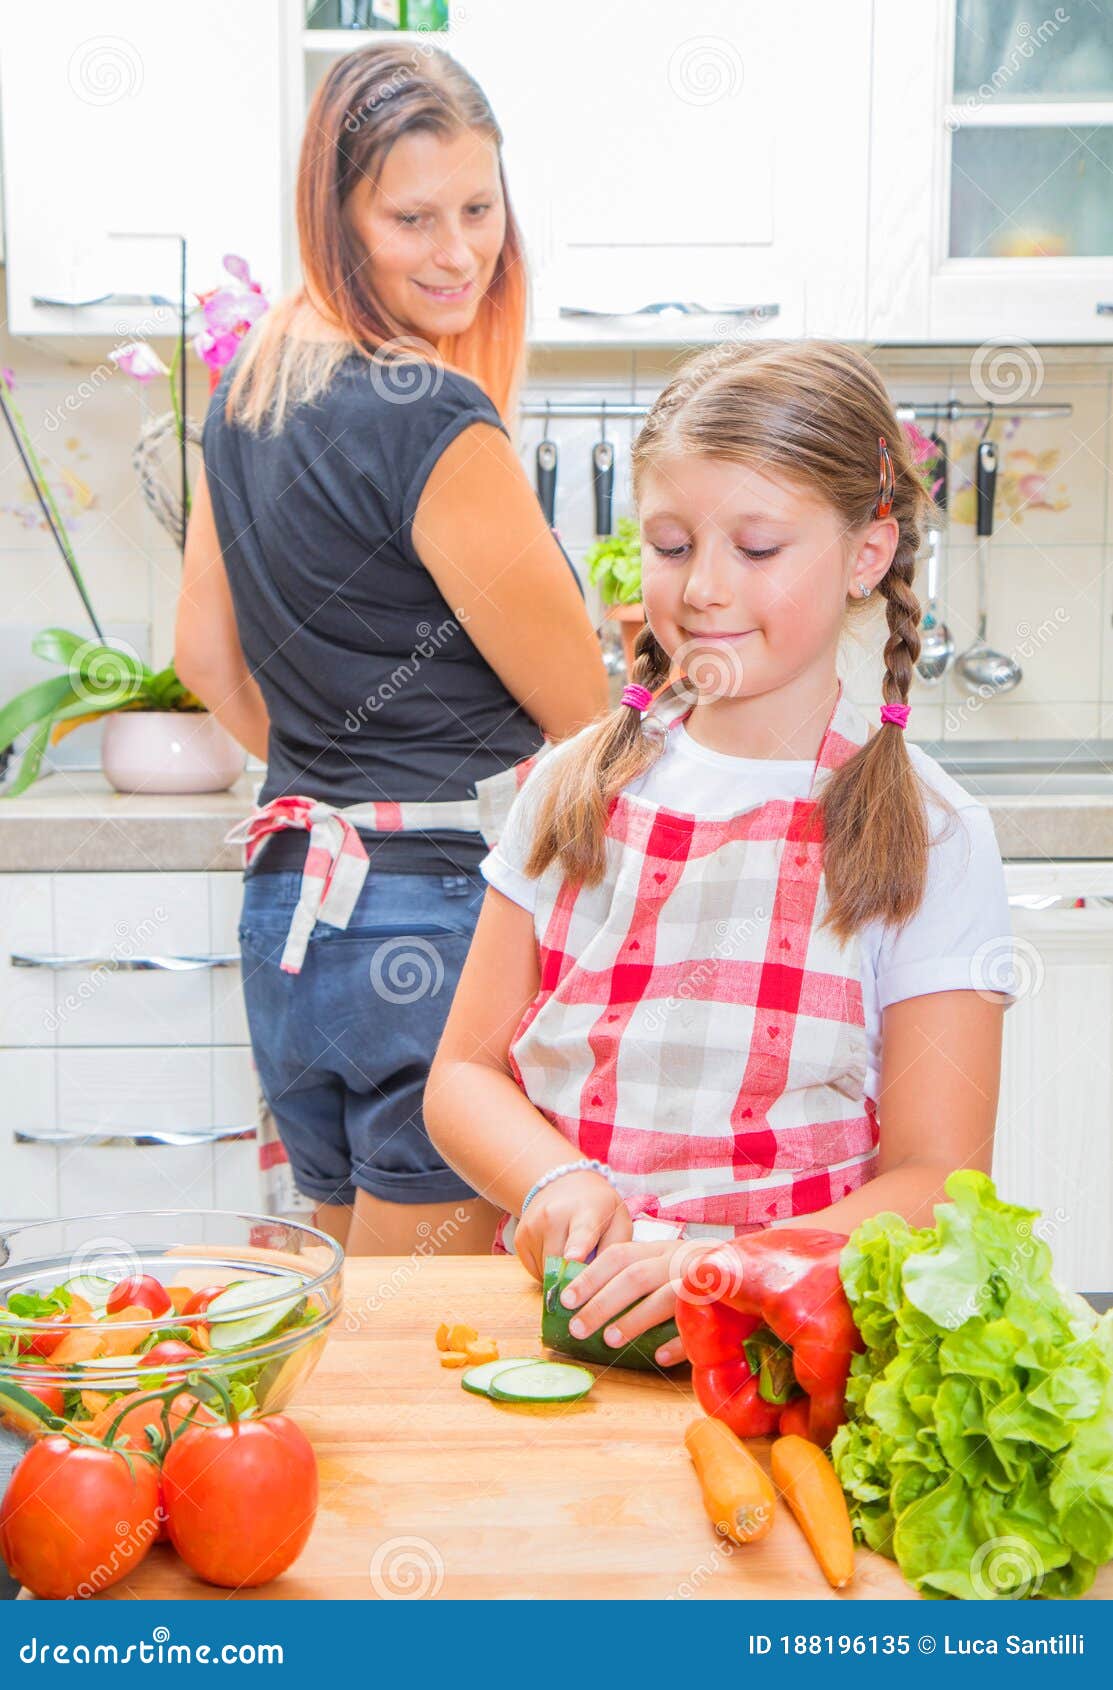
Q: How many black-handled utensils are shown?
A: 4